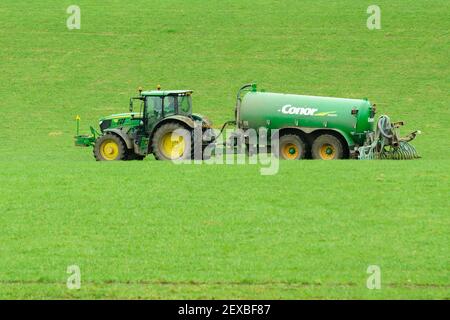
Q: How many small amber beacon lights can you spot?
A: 2